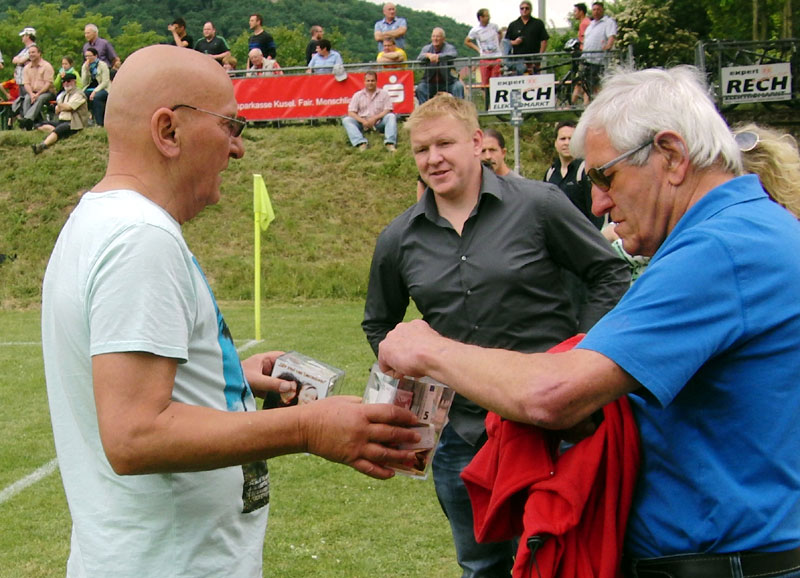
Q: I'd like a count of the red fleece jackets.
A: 1